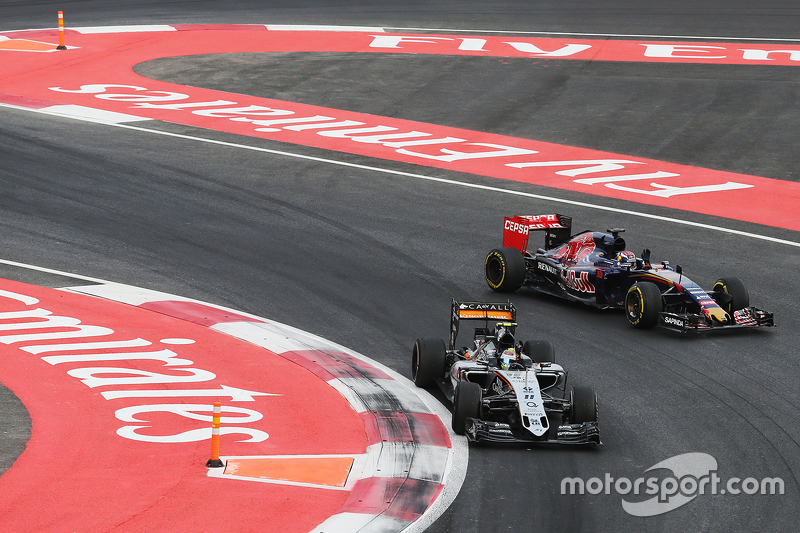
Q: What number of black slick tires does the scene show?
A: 7